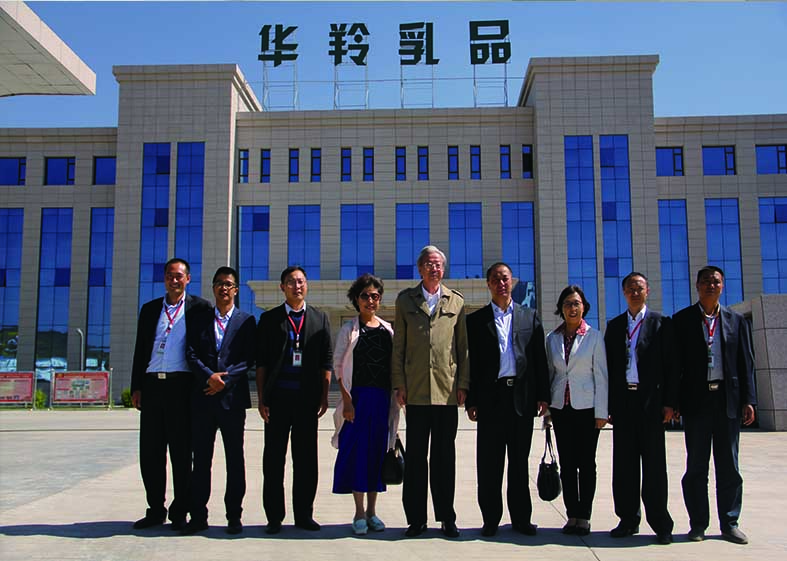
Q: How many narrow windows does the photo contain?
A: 12